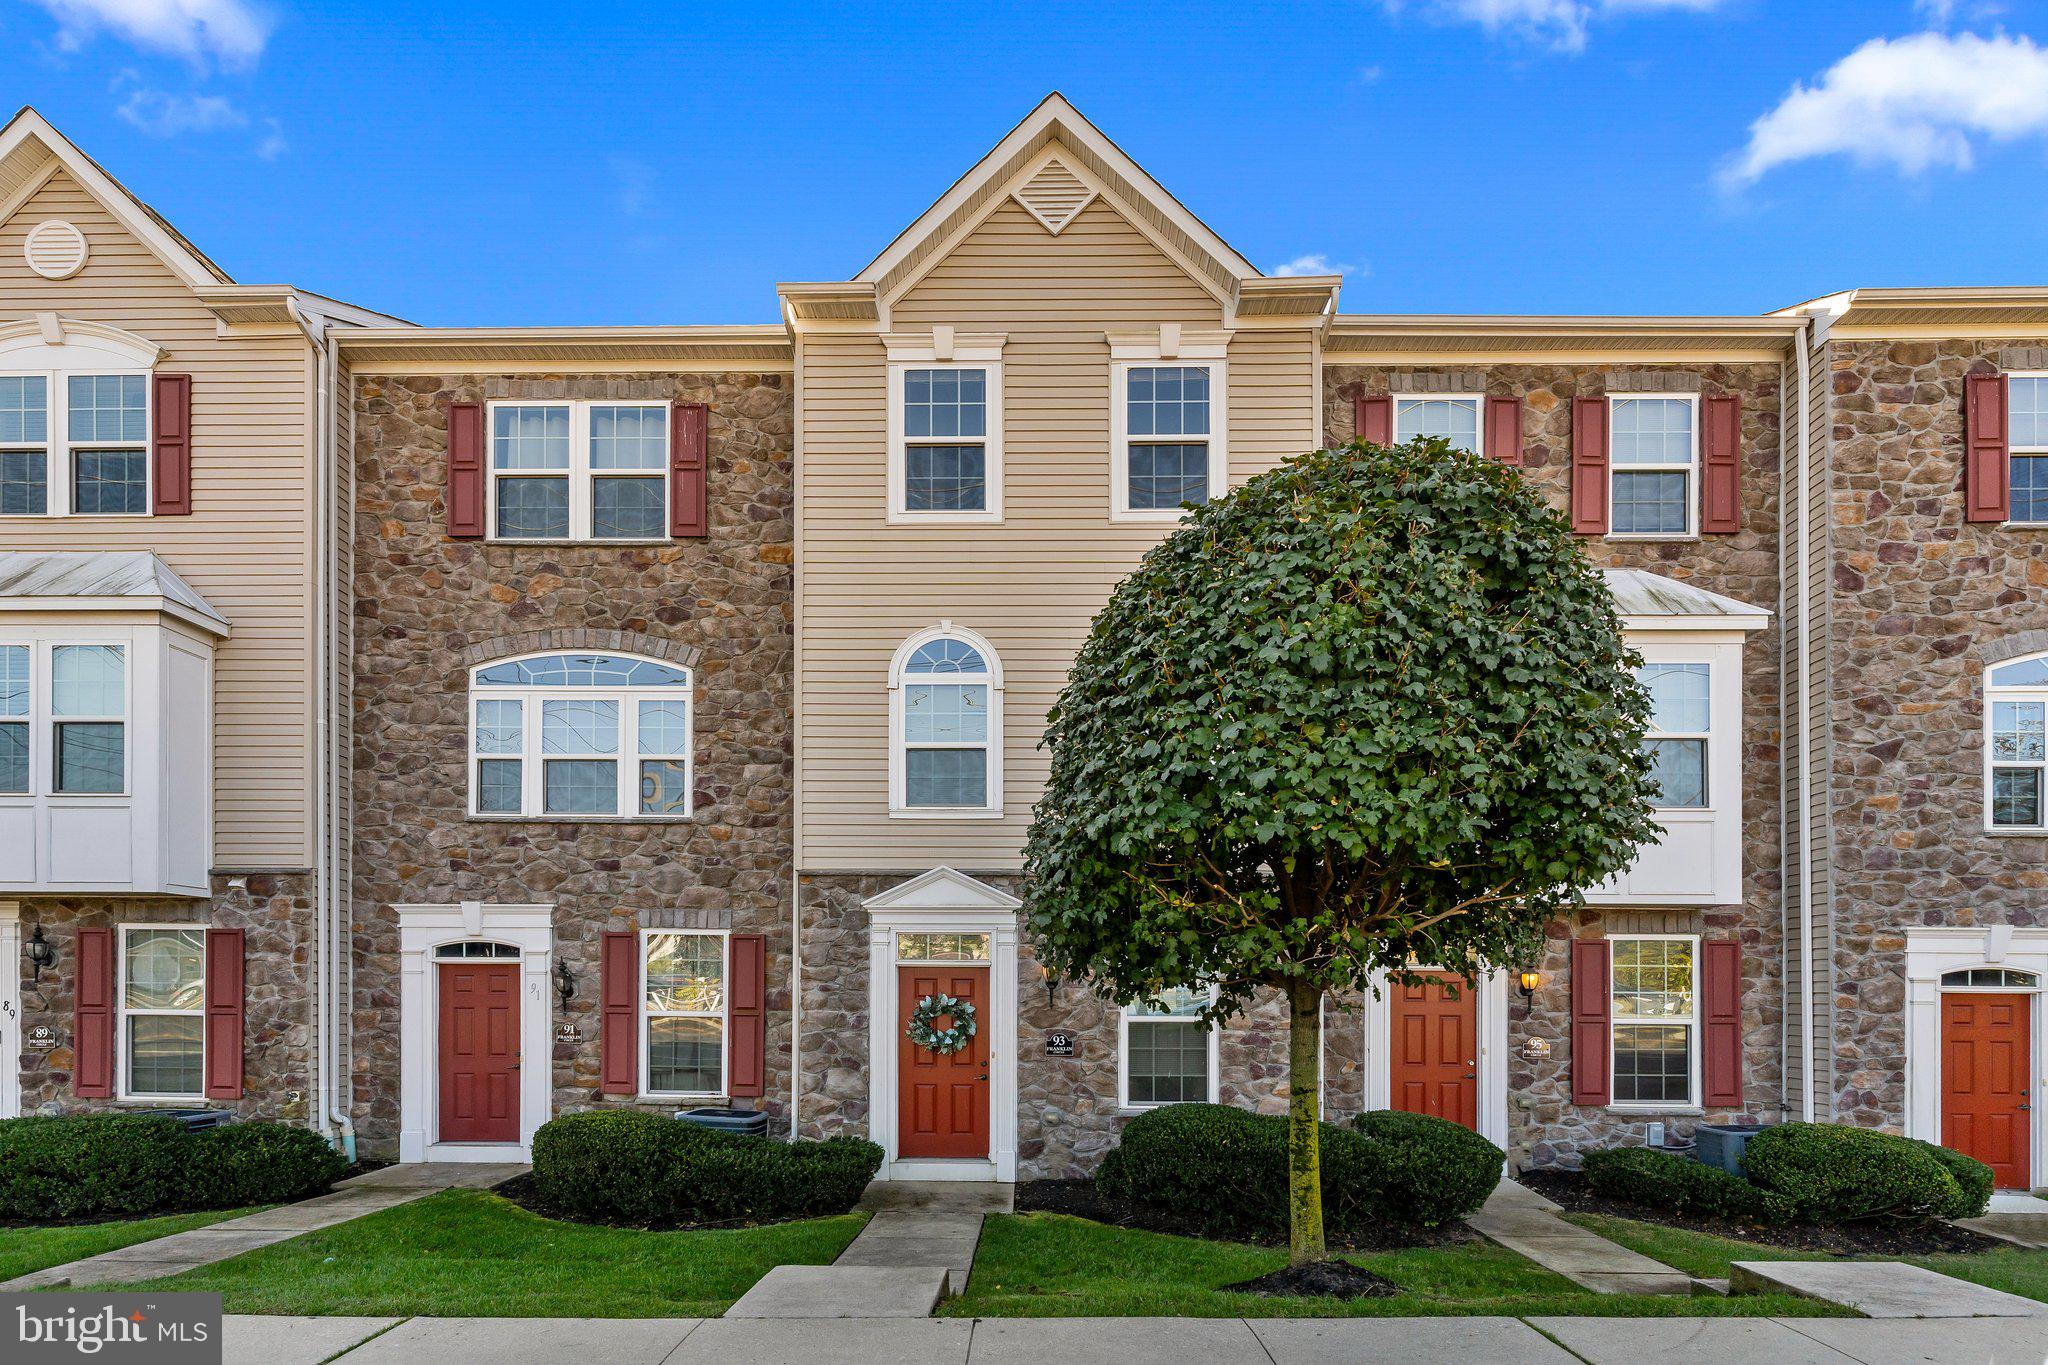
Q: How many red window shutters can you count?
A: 14